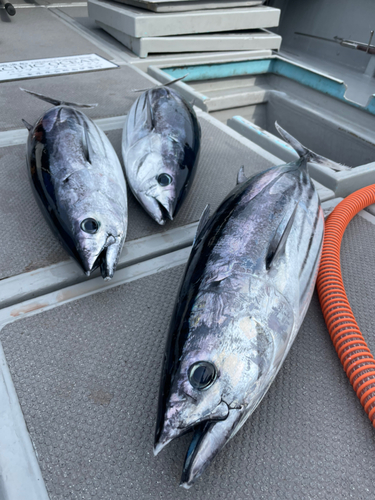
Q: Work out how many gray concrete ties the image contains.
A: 0